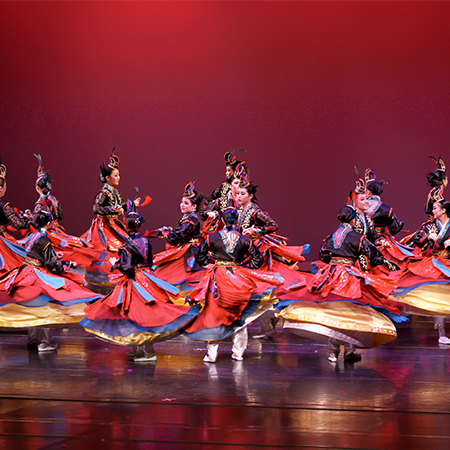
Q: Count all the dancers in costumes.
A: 15